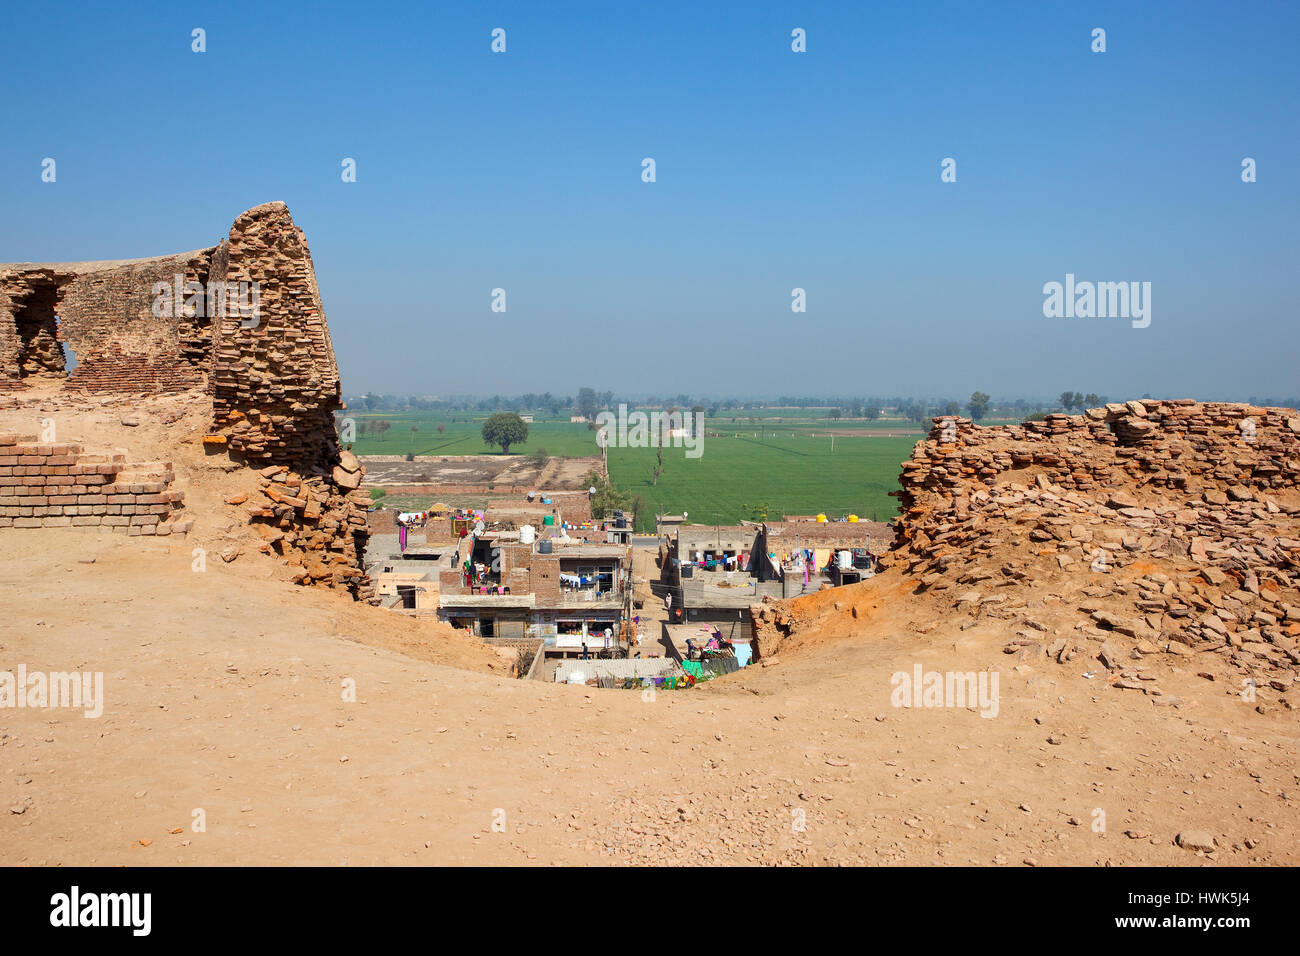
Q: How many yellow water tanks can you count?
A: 2